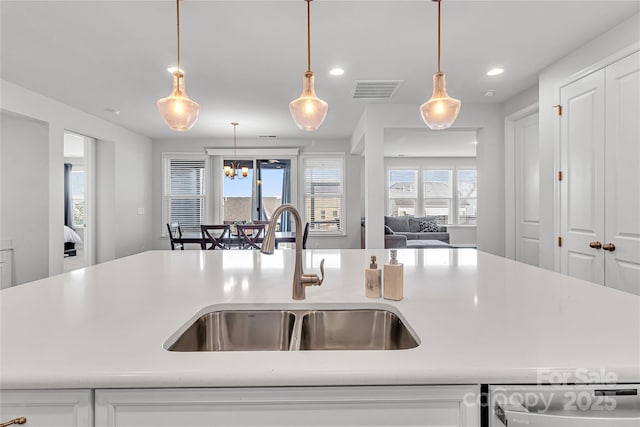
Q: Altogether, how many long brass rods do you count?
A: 3